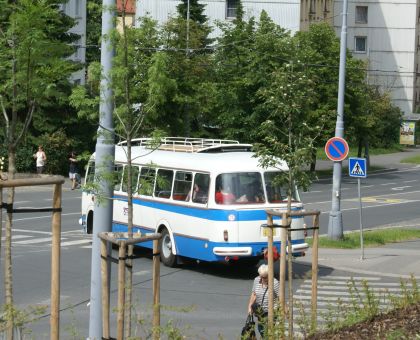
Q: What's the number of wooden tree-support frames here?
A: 3